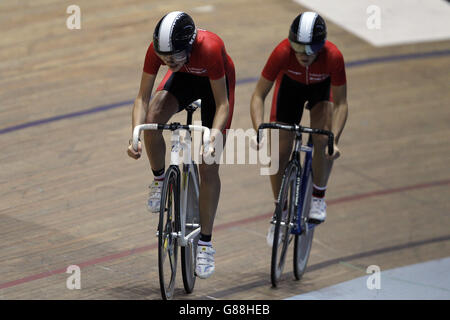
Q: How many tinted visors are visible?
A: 1